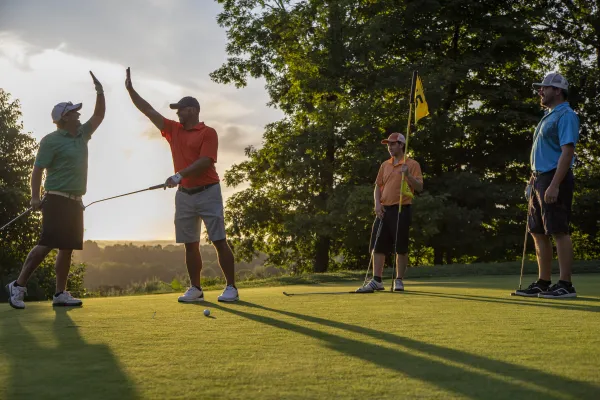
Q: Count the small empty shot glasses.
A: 0